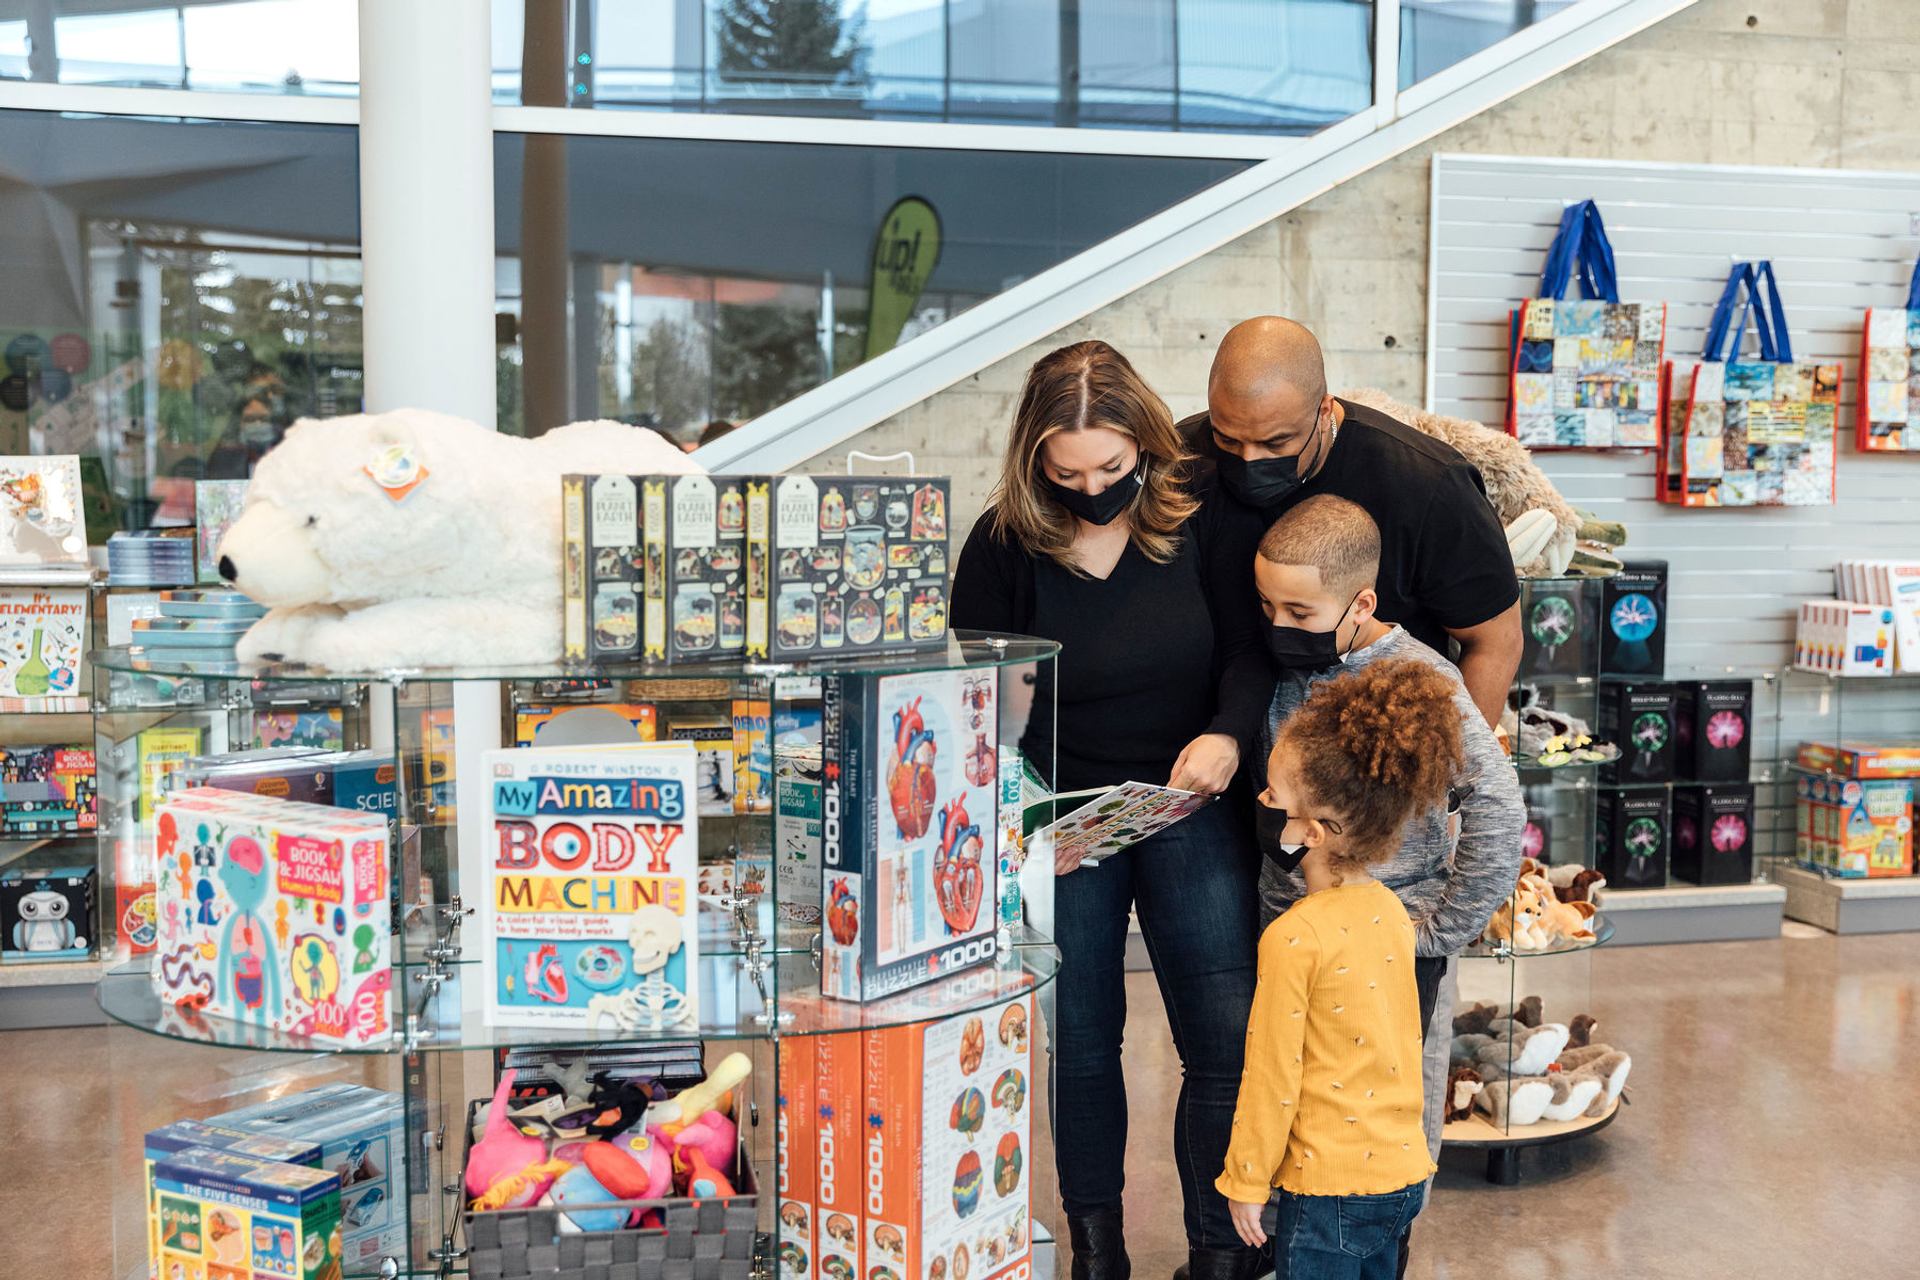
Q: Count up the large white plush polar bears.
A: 1